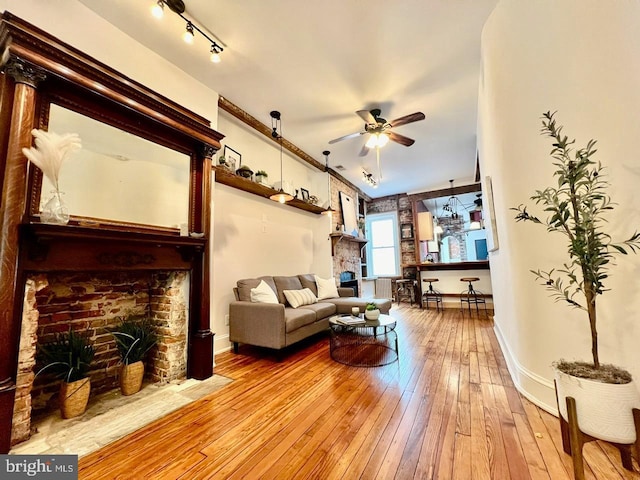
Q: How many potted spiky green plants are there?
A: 2